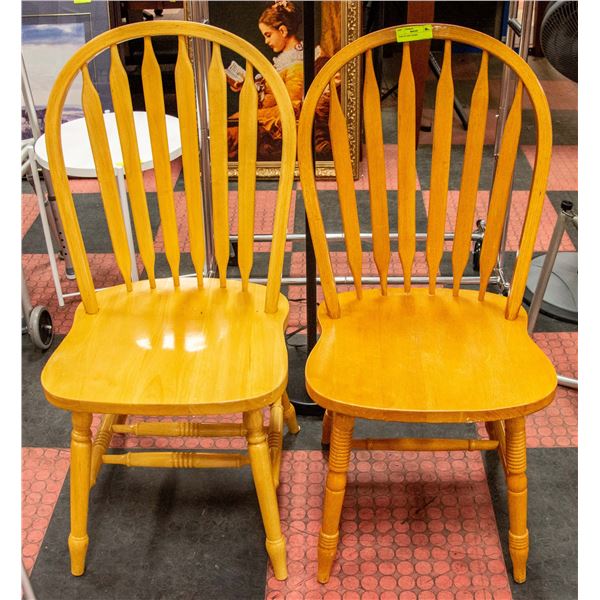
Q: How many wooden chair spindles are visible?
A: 12